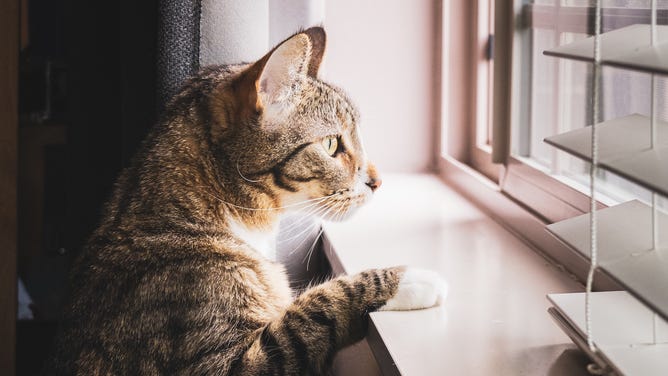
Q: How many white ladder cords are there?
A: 2